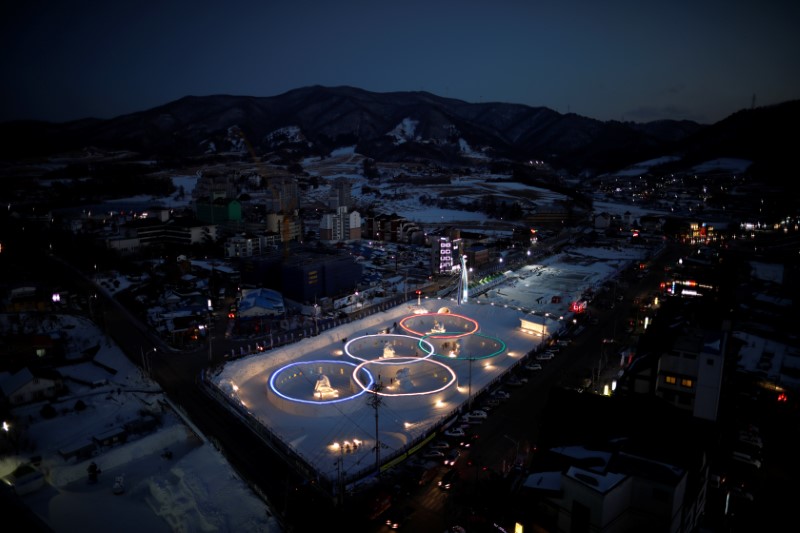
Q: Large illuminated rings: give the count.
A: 5